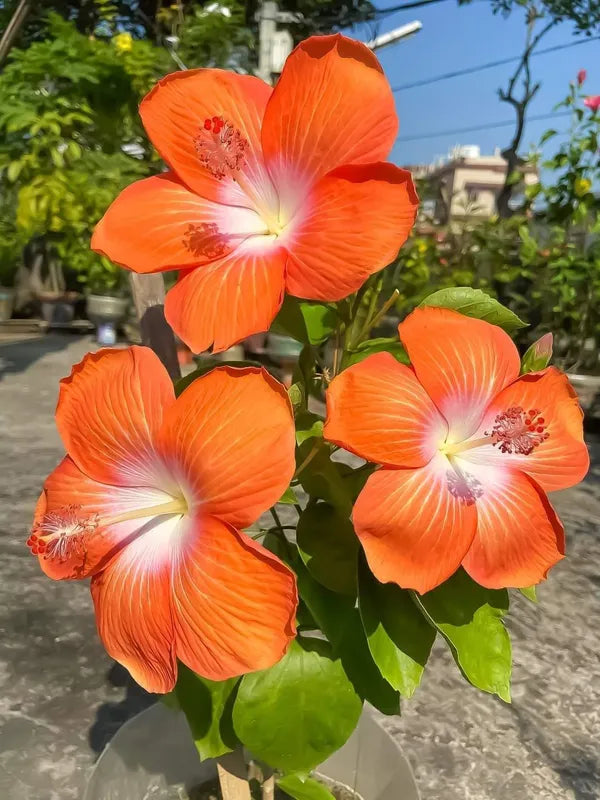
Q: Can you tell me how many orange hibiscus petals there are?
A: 15